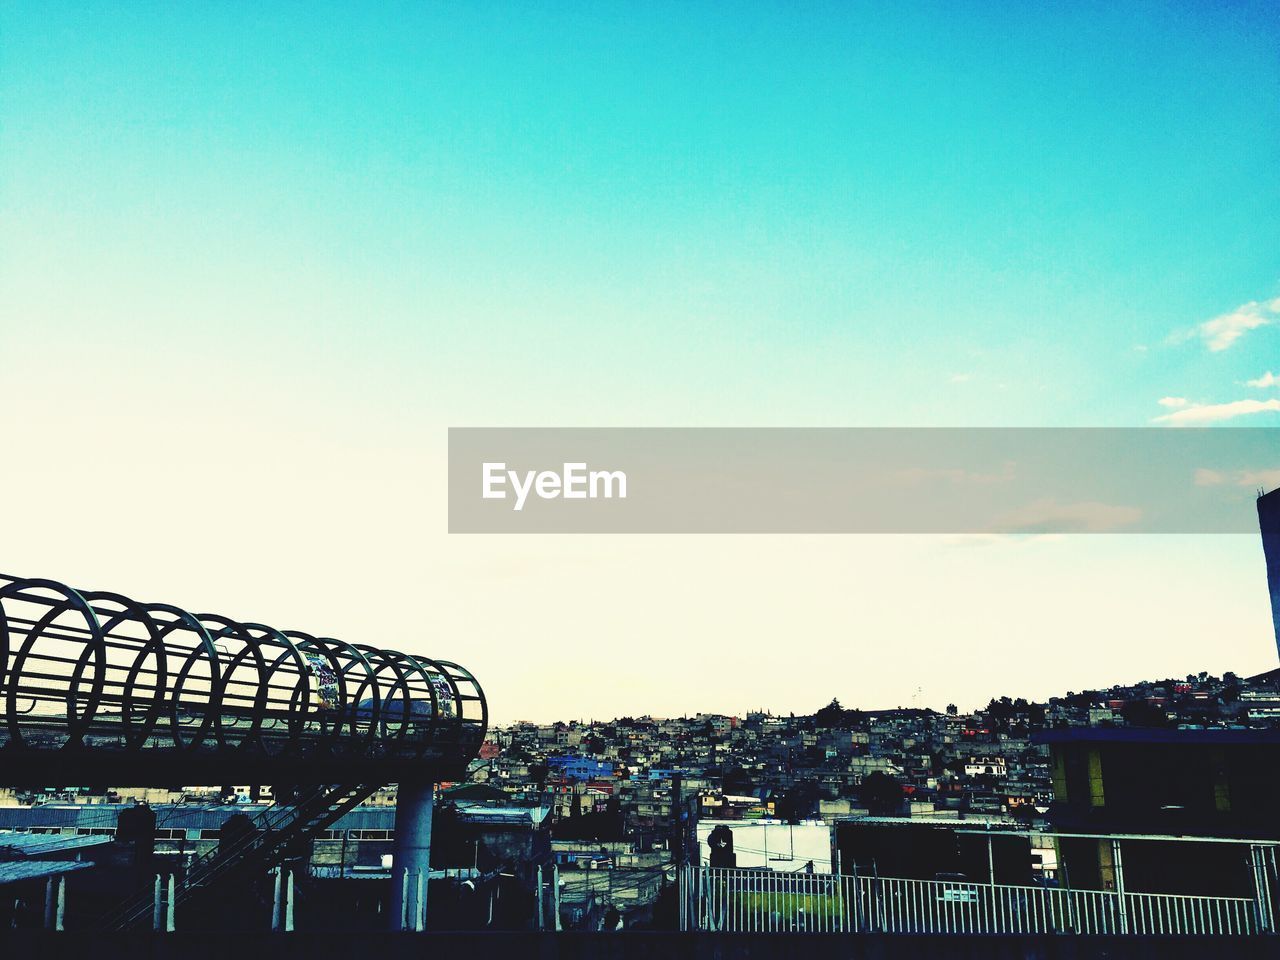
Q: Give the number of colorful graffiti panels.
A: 2